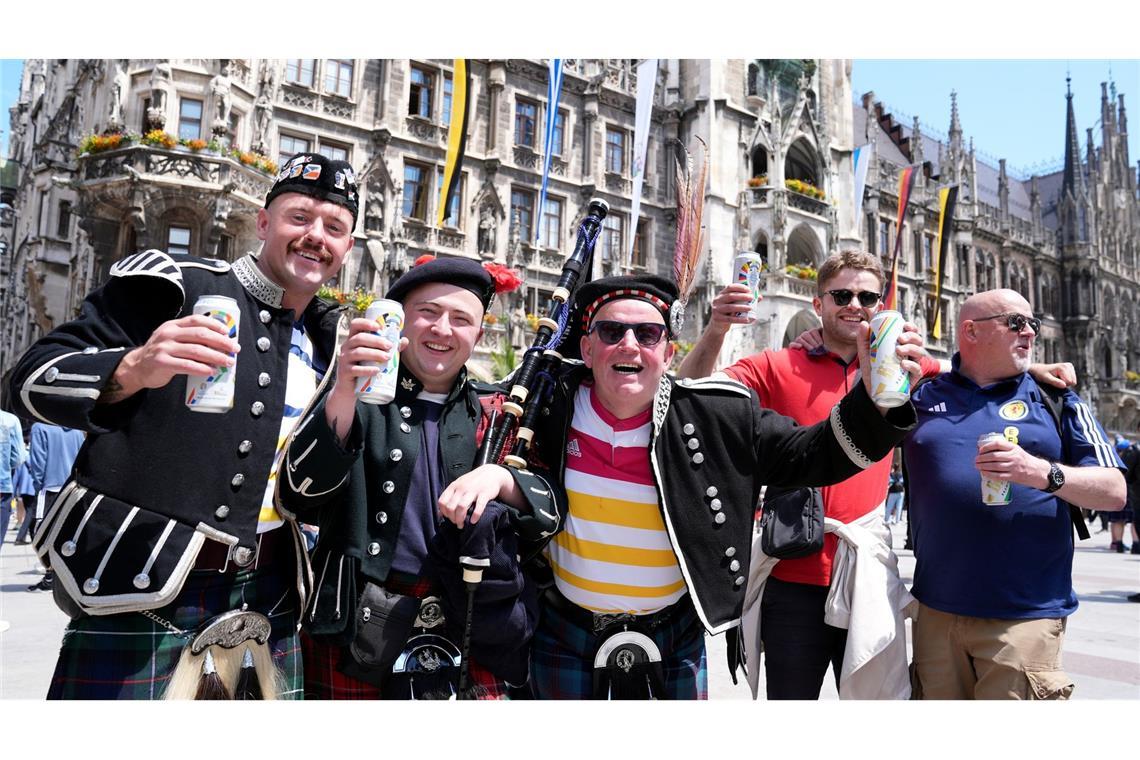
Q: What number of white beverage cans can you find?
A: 5